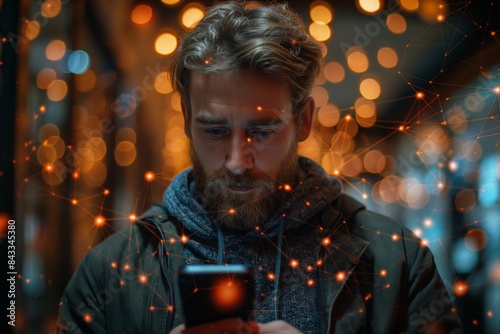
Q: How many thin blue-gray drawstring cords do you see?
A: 2